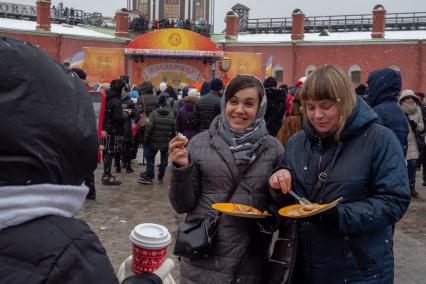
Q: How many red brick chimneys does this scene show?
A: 5